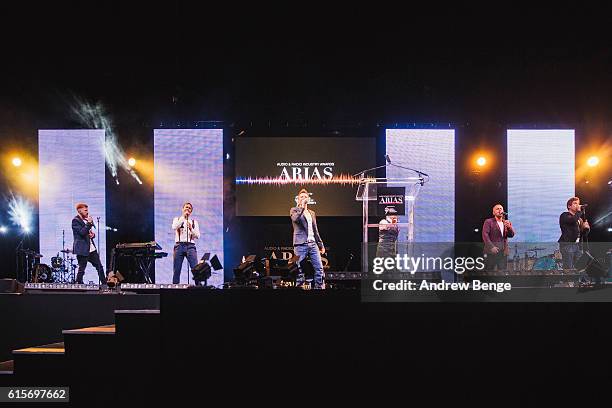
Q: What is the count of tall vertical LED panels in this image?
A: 4